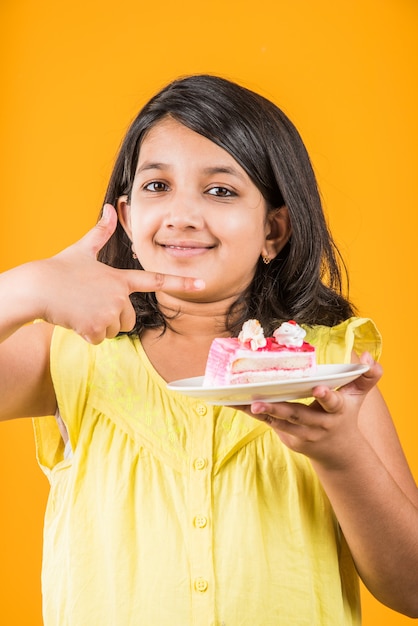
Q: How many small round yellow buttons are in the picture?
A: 4